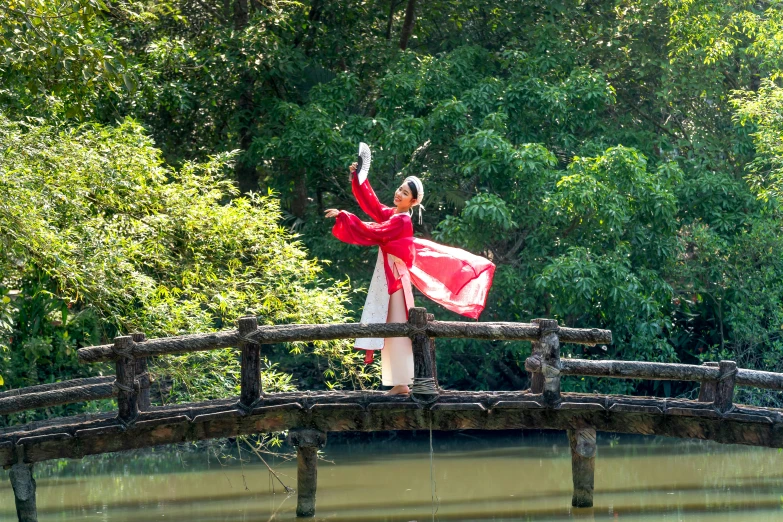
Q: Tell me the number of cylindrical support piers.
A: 3